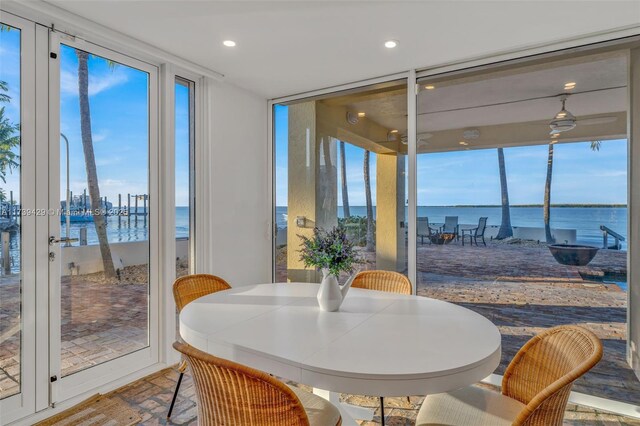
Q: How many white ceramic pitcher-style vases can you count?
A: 1